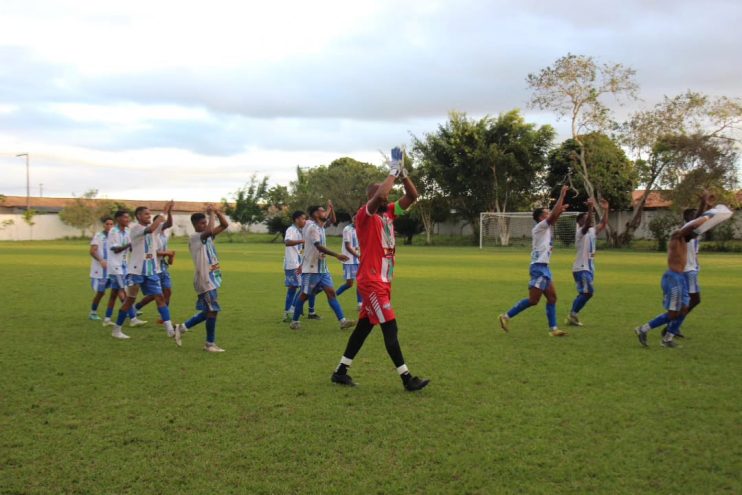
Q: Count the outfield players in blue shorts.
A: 12